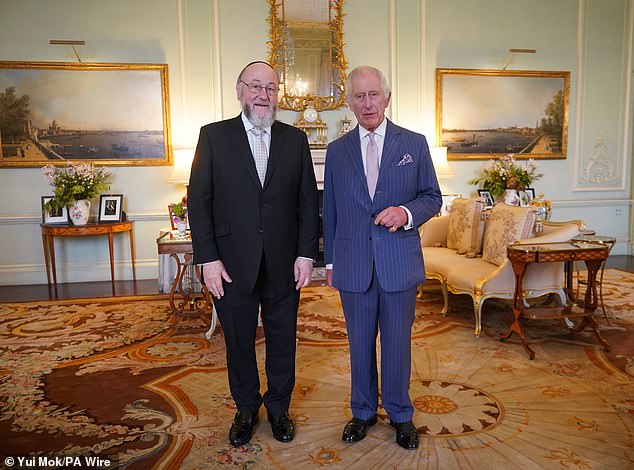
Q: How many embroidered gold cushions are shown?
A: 2